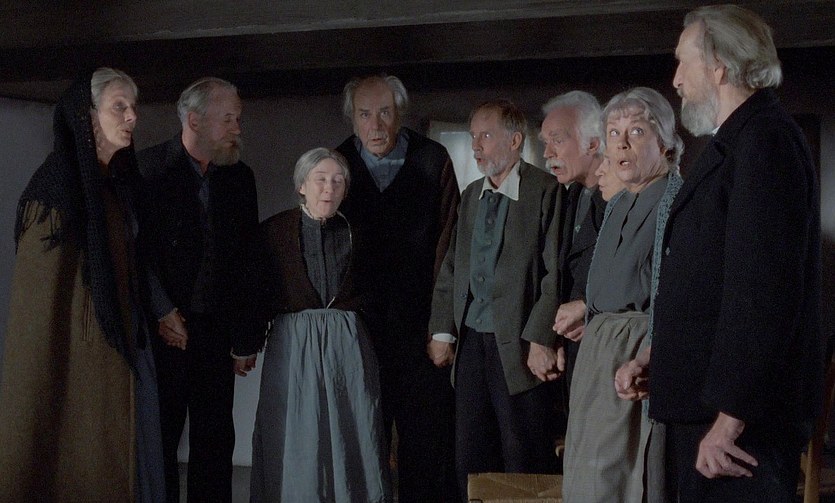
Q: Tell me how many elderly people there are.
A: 9